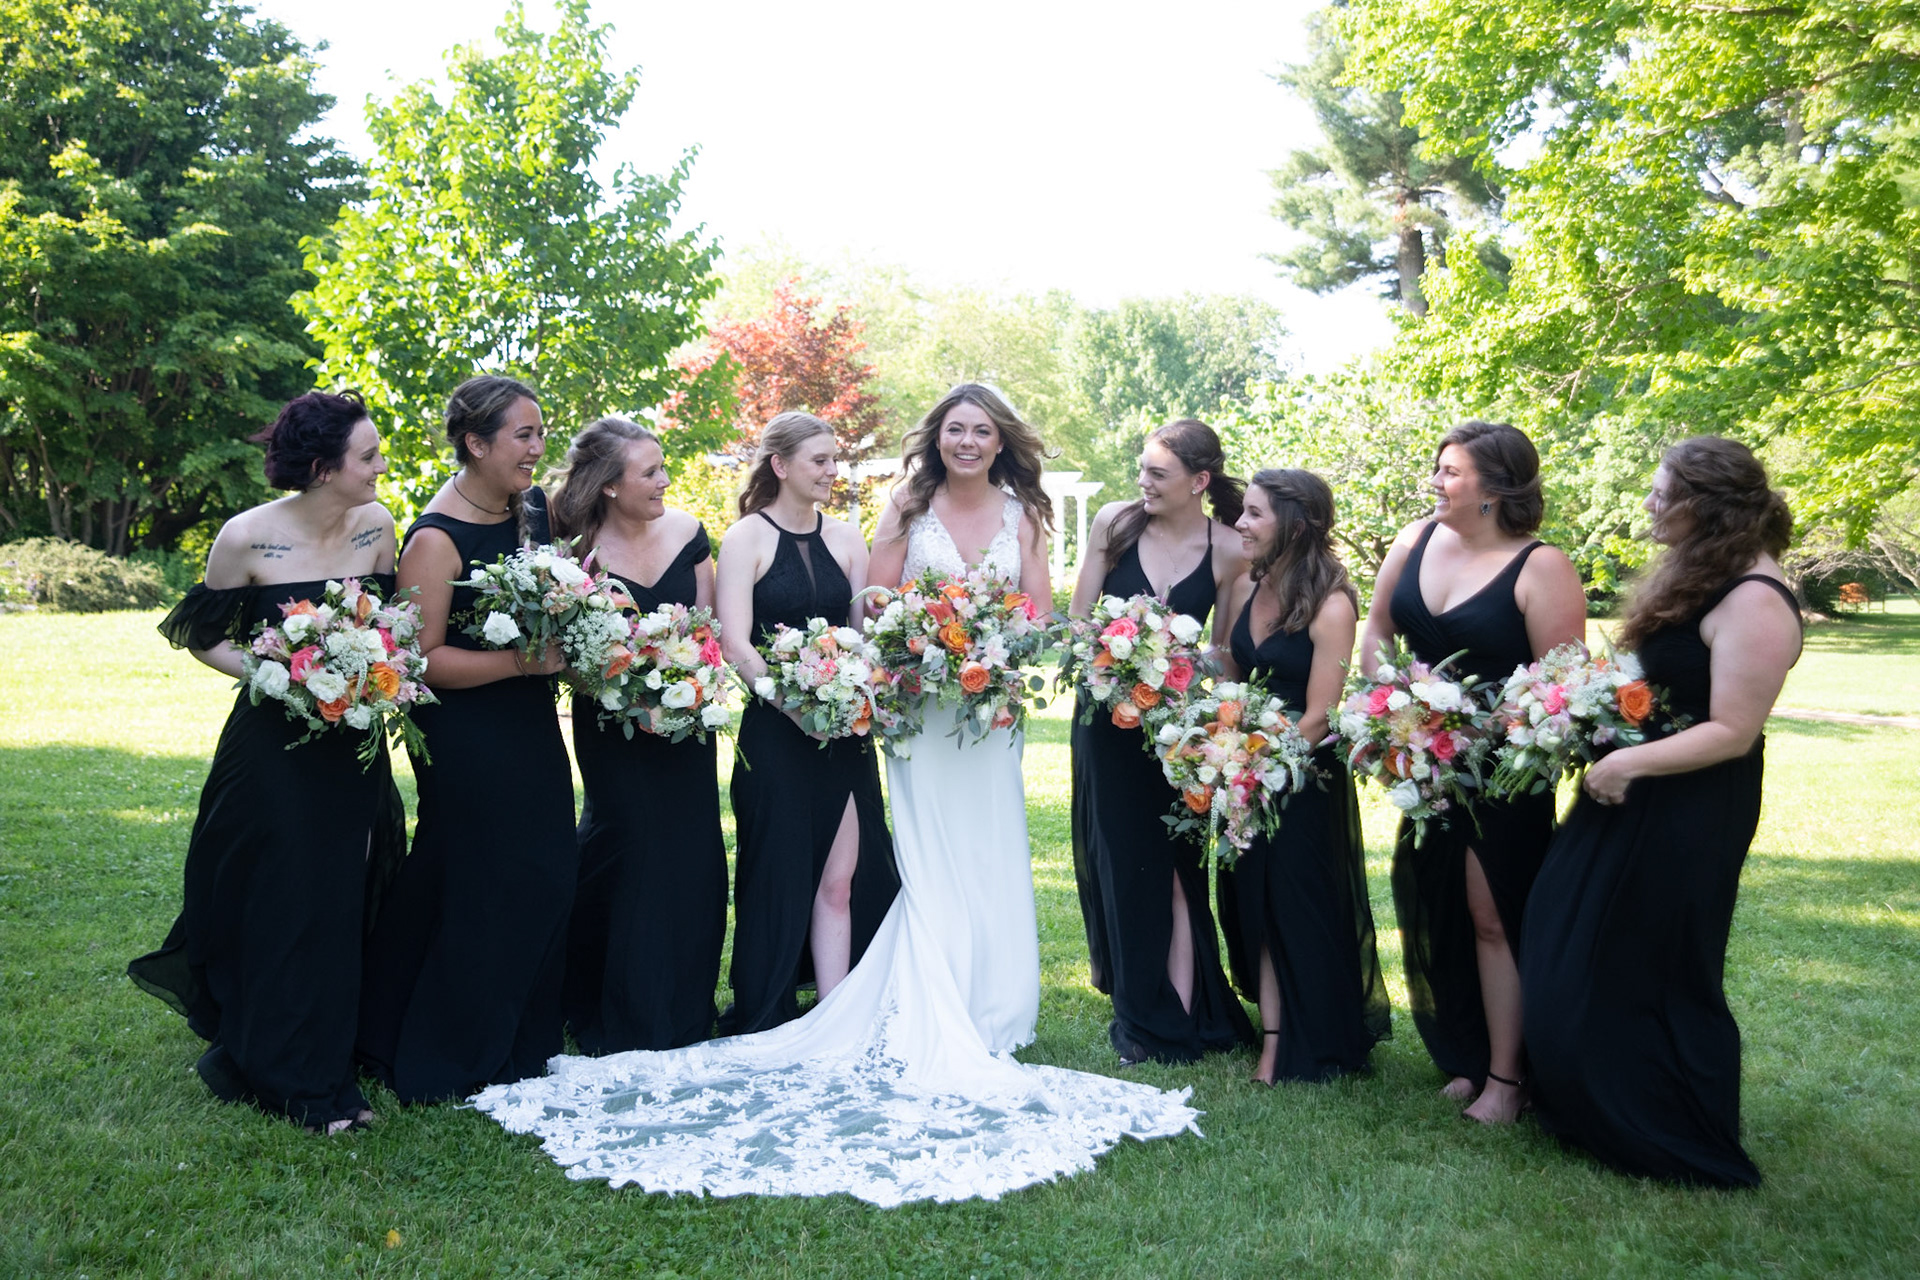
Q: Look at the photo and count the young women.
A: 9